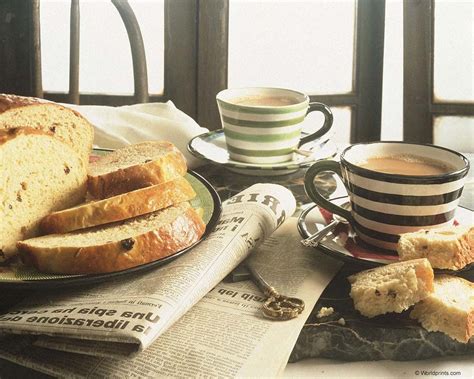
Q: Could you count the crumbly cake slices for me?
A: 3